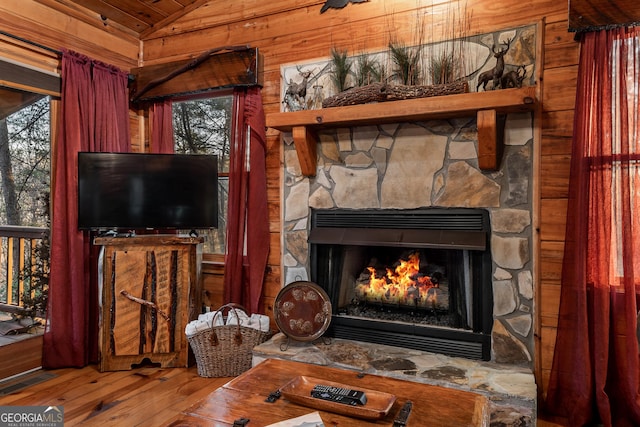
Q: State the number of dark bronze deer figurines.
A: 2